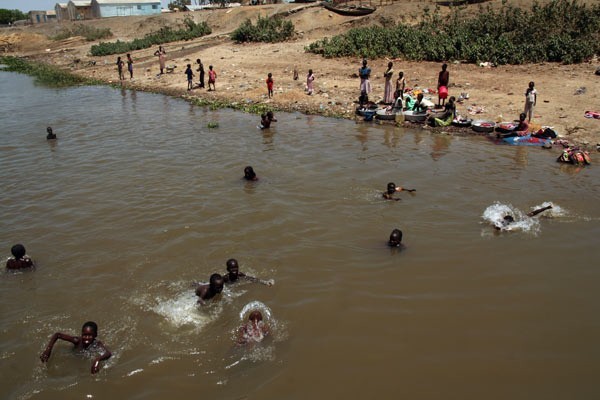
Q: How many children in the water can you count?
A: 12